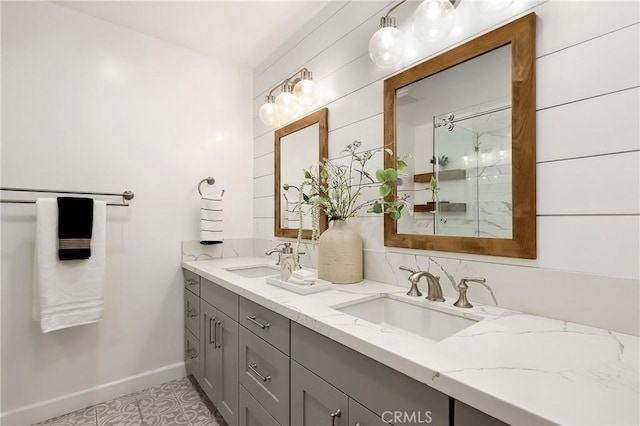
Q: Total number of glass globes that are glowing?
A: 6